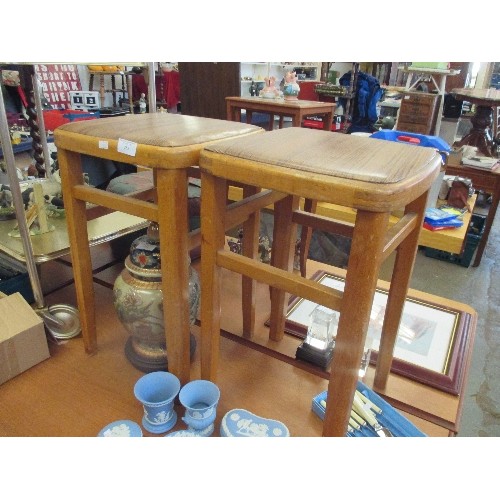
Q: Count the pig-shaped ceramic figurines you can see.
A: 2